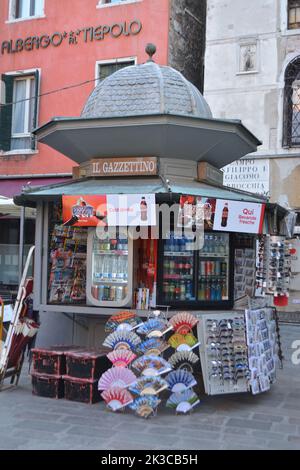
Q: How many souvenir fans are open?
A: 15